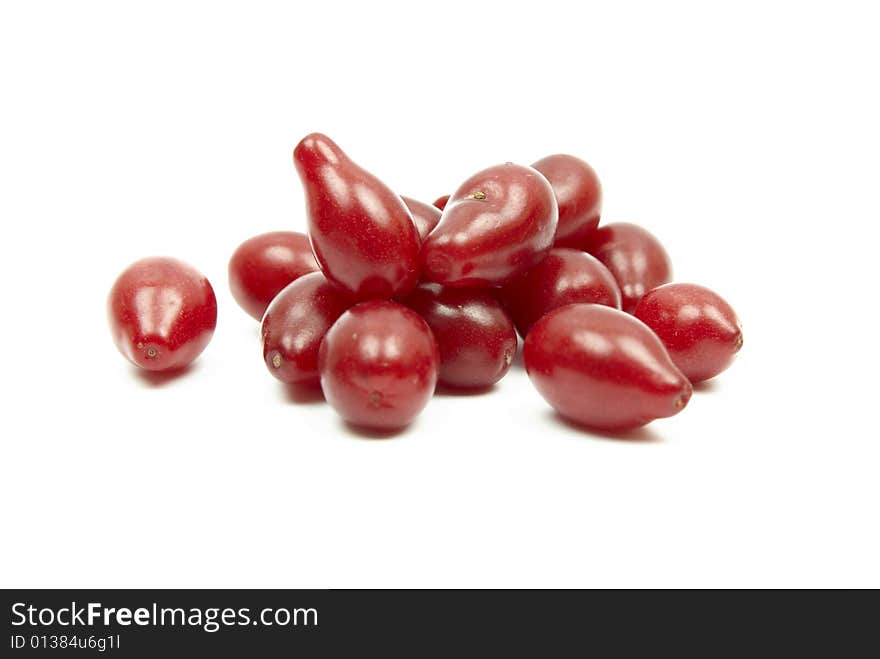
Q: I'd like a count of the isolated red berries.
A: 1